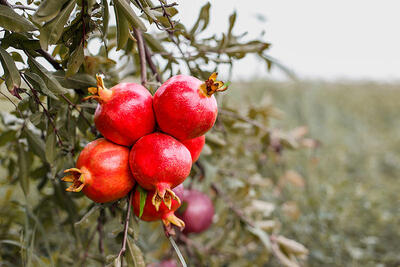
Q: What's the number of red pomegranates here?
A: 6